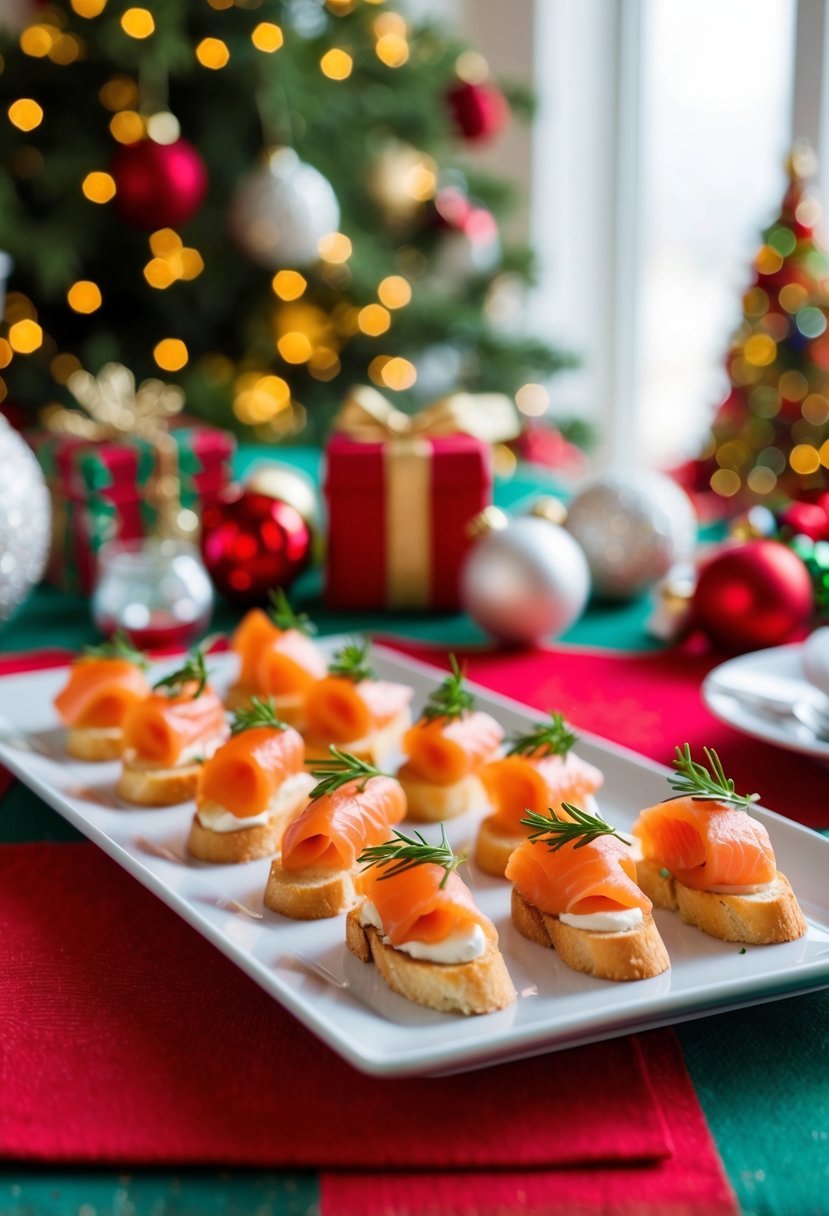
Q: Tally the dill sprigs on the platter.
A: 11